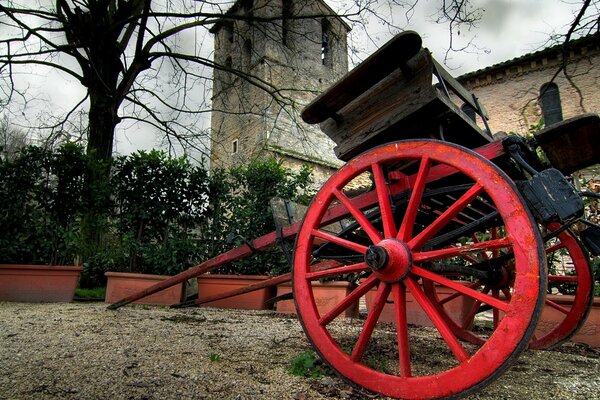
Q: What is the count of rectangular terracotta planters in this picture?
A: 6